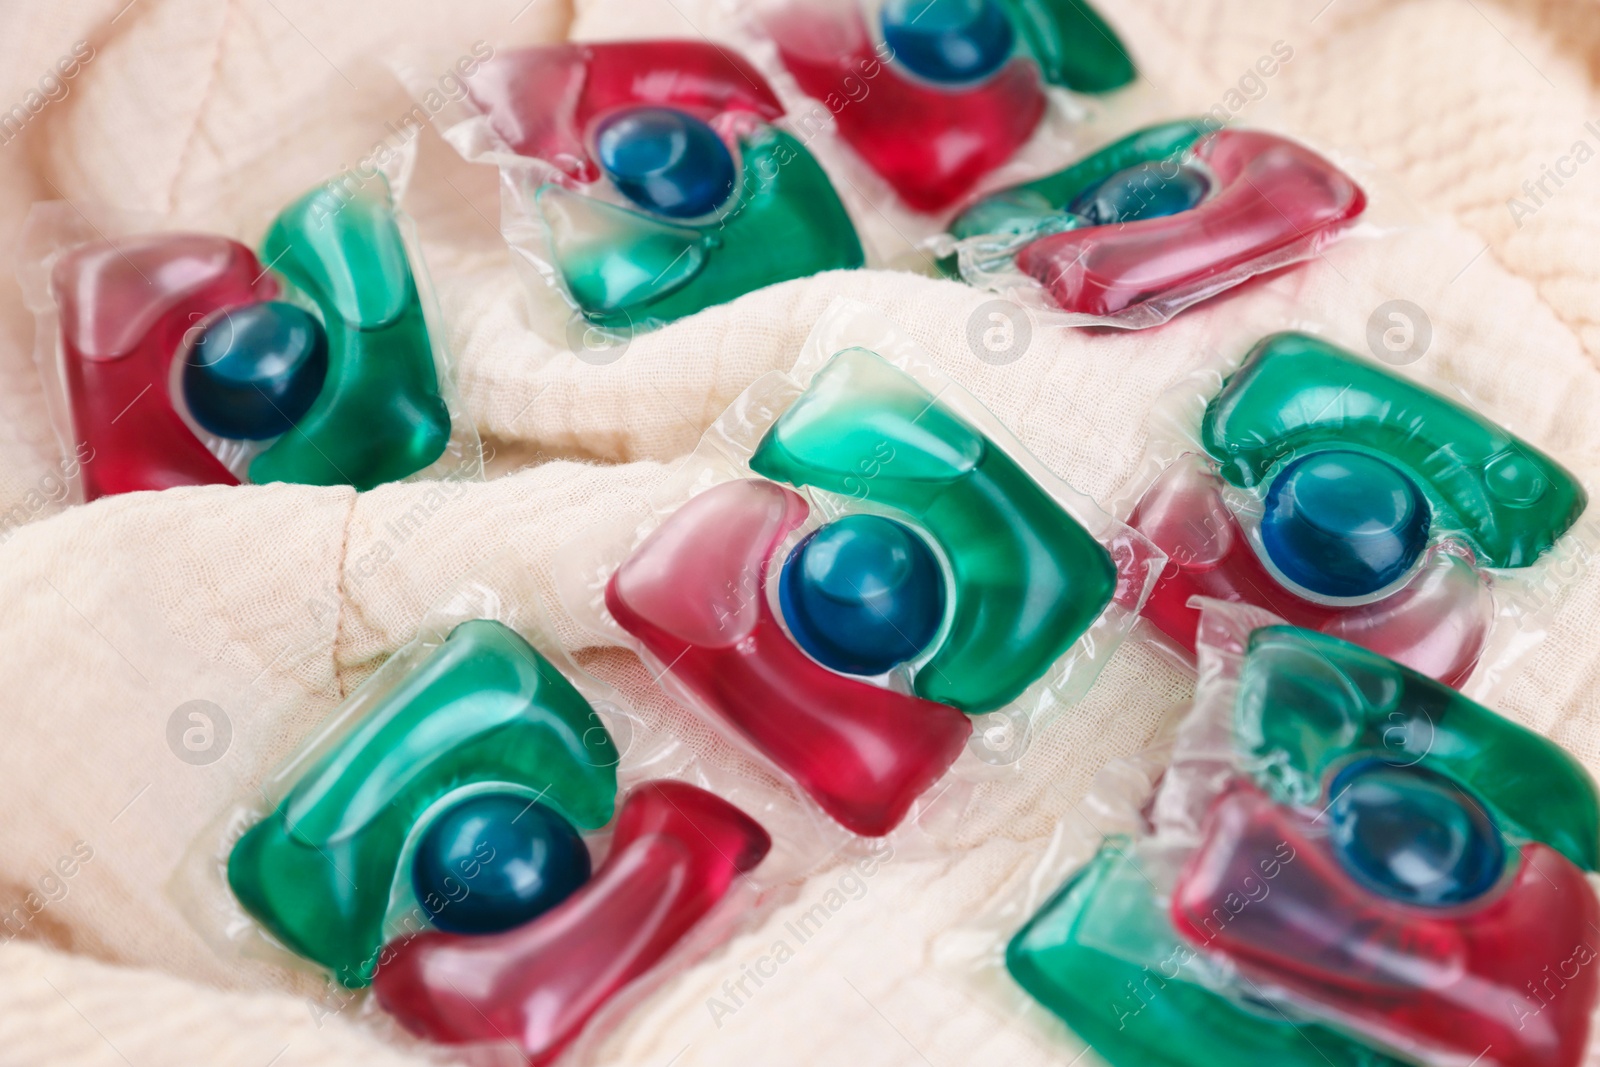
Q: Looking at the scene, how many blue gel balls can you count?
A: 8